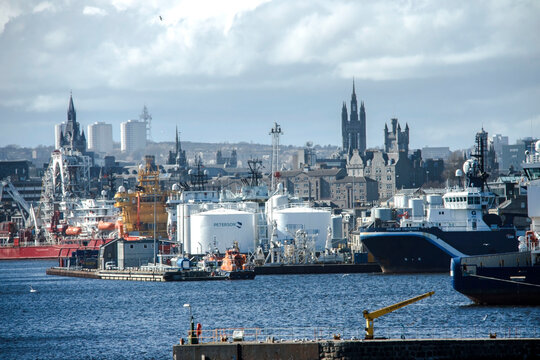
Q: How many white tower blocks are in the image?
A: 3